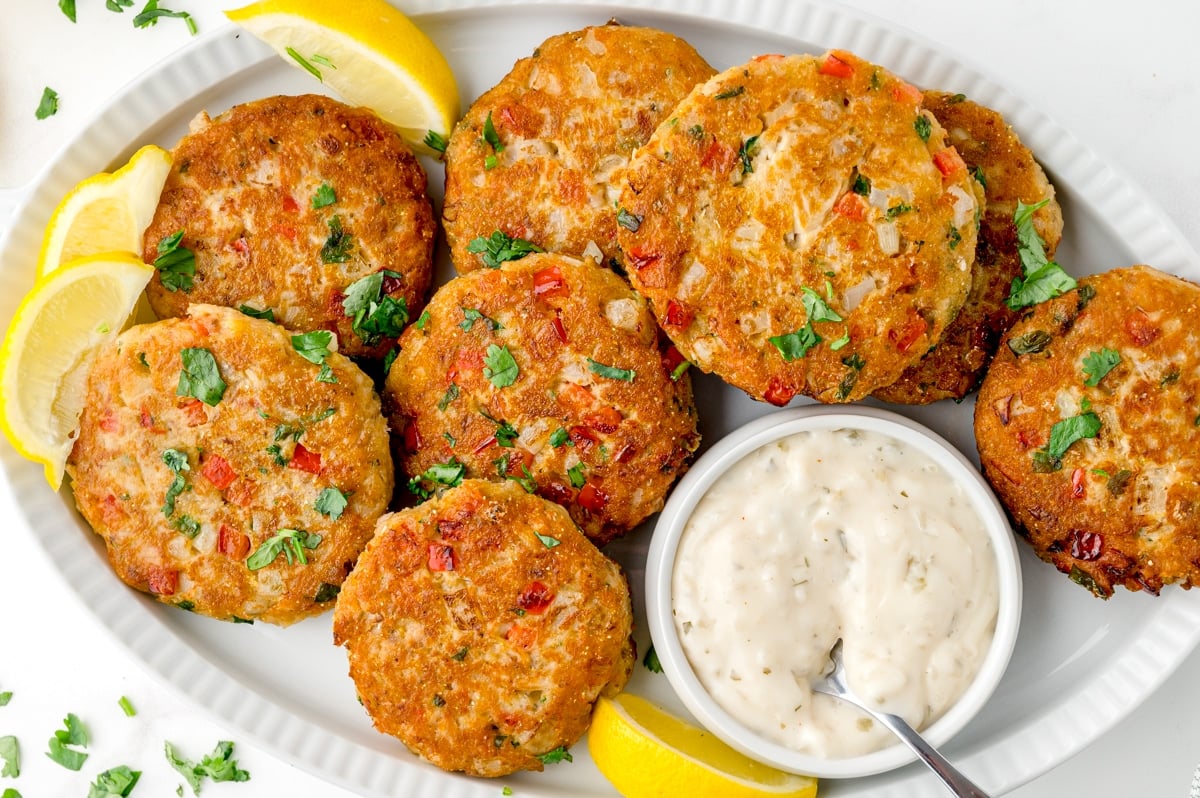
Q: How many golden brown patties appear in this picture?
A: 8